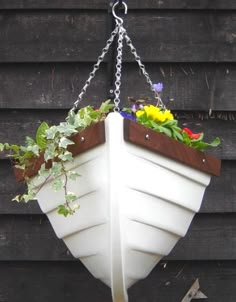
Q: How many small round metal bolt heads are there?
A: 3